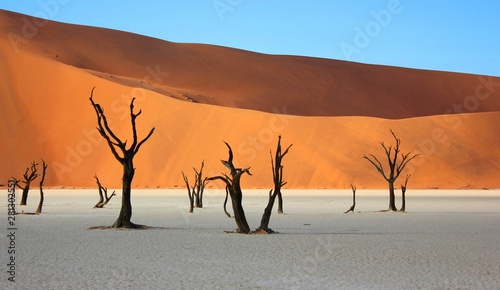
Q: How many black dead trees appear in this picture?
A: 13